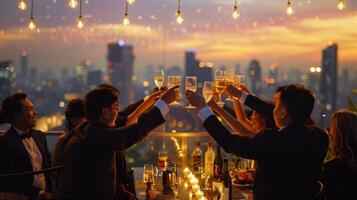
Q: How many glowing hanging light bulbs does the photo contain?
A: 10